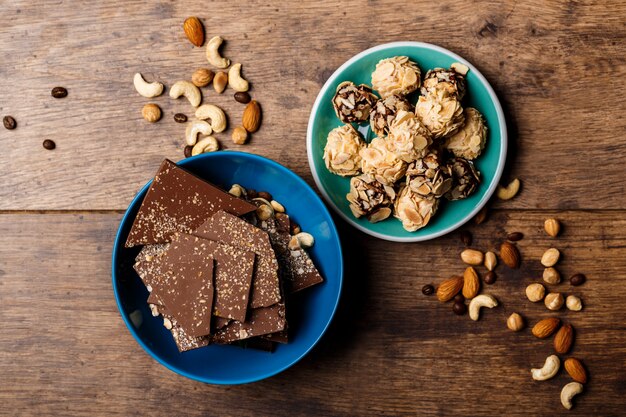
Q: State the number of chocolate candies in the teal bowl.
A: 13